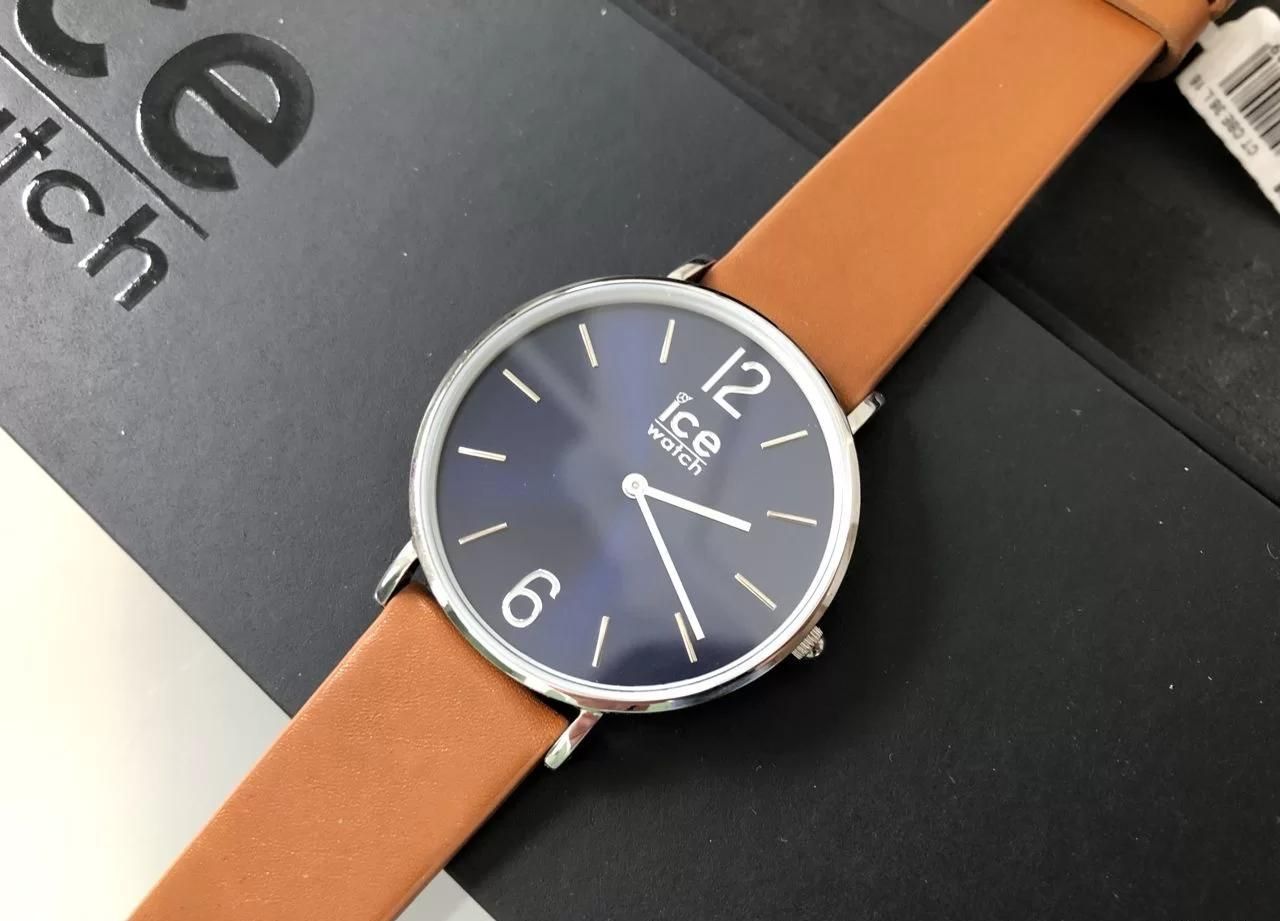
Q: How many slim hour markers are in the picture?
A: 10